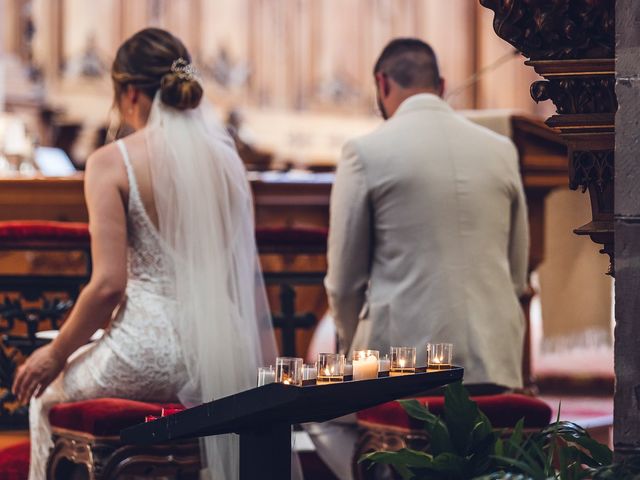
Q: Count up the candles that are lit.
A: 5